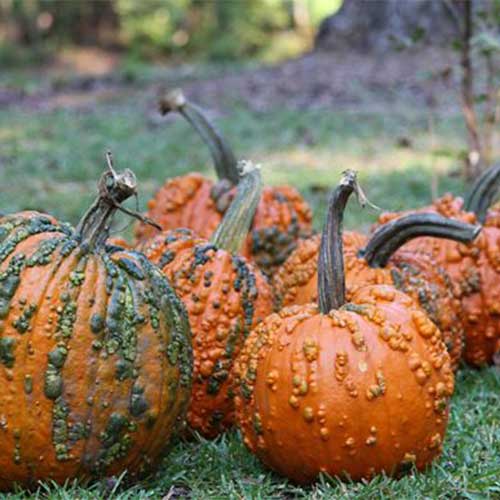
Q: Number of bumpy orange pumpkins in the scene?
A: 6